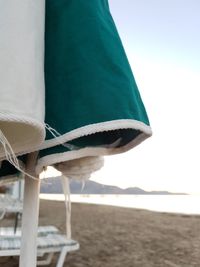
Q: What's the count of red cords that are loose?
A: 0